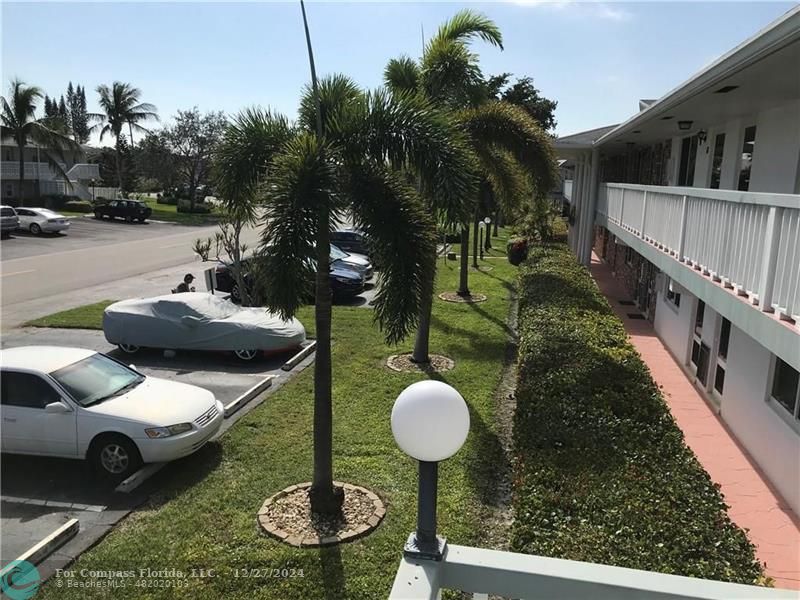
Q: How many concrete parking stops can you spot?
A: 4